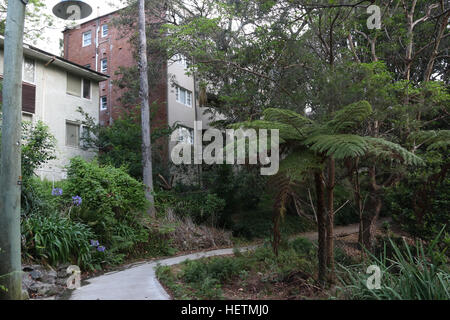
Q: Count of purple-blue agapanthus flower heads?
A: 4